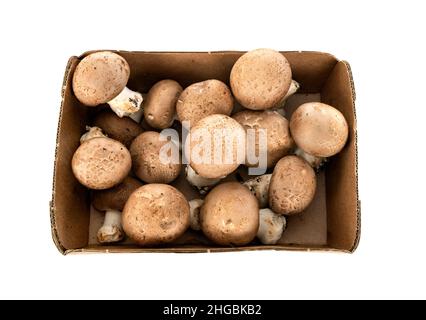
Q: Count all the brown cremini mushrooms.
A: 14